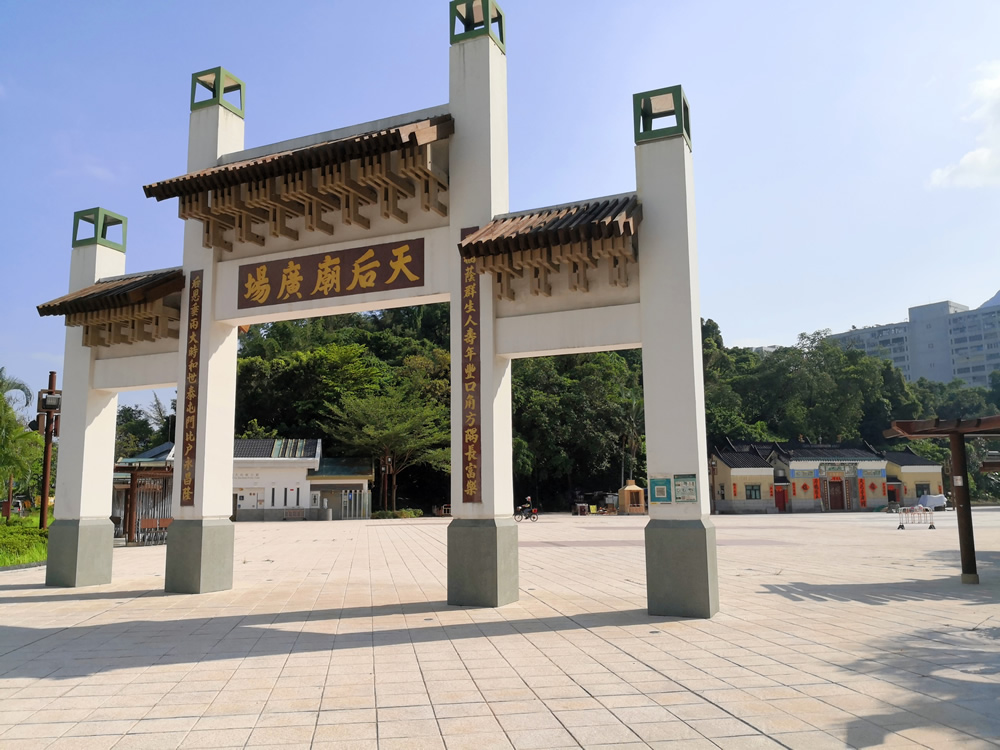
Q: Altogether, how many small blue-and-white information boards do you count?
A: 2